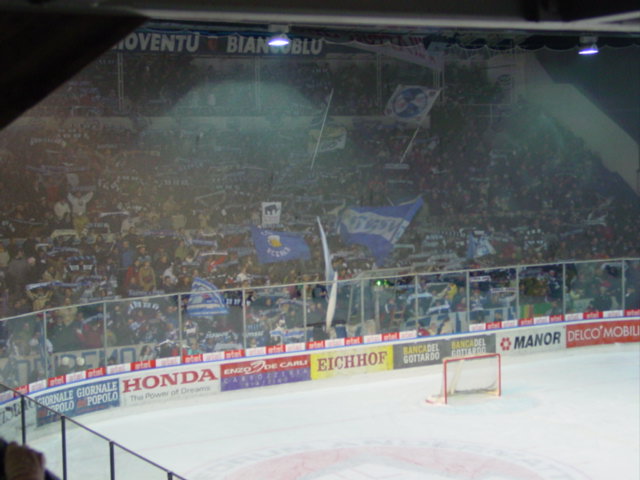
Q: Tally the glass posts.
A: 15